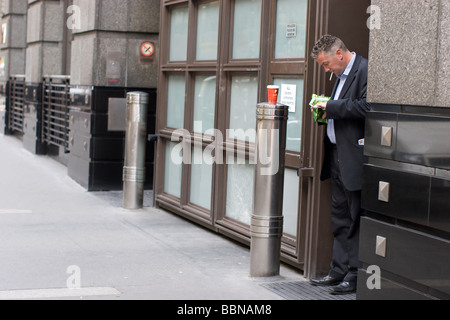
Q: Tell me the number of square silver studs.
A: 3